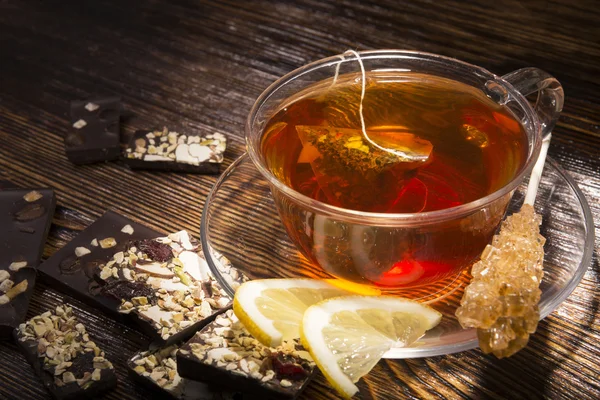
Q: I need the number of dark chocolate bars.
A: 7